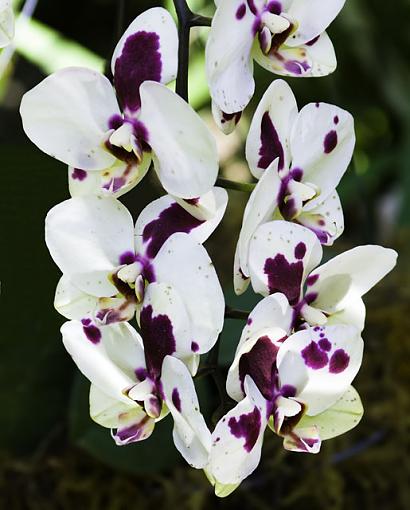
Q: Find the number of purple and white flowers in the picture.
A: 7